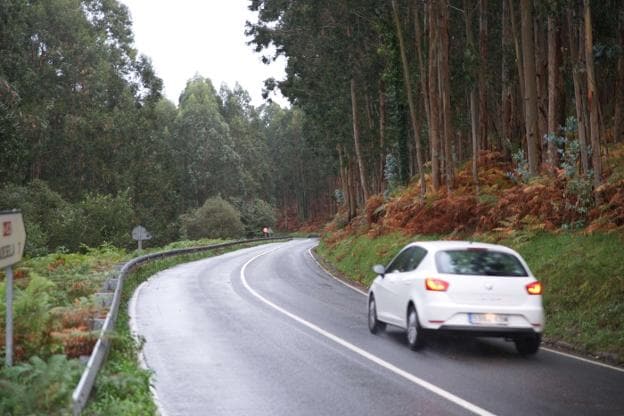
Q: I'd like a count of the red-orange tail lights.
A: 2